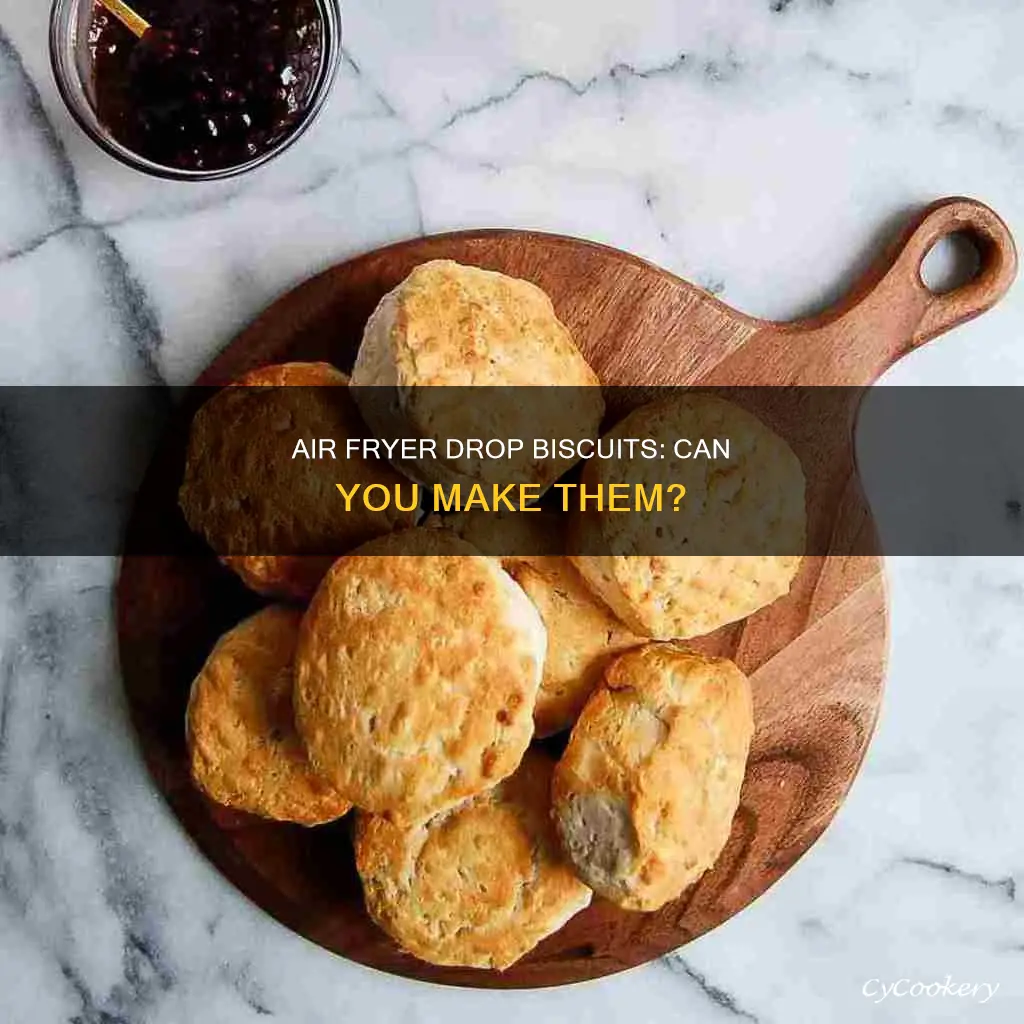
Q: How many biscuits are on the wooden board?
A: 8